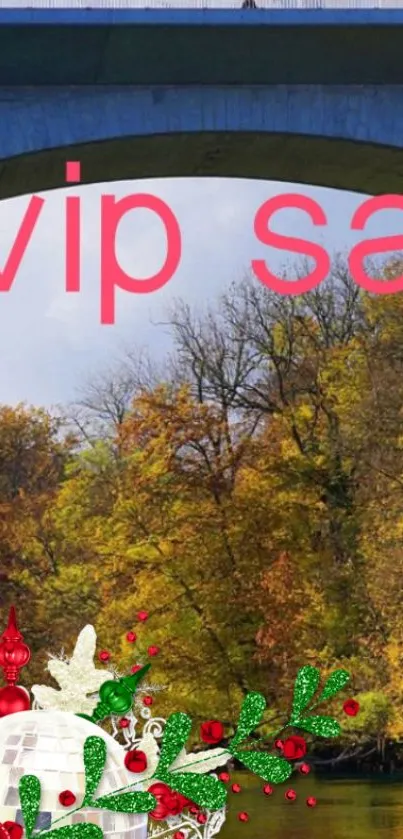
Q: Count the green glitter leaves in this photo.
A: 11